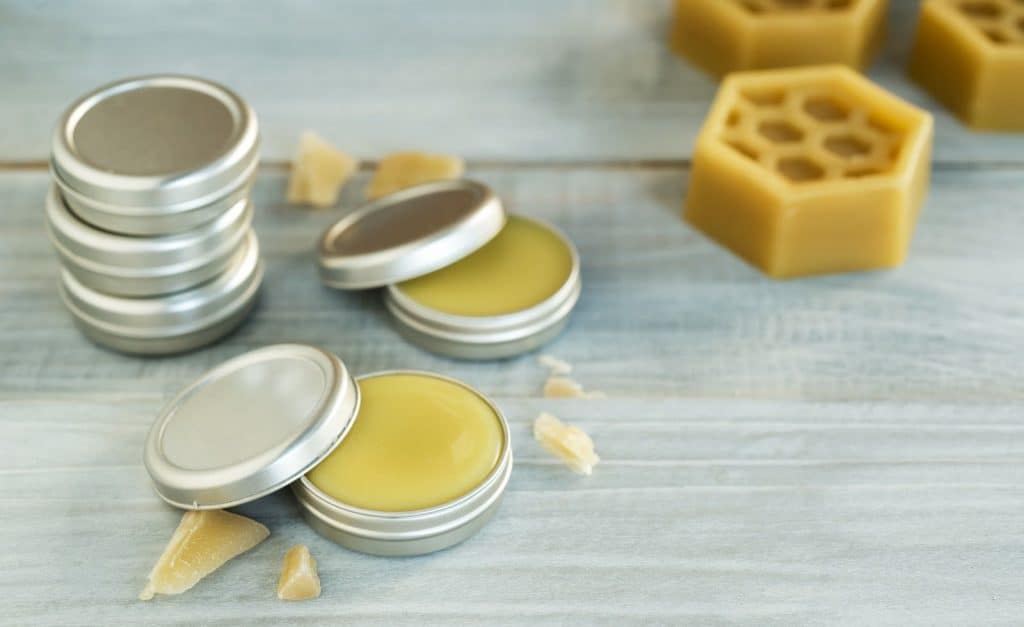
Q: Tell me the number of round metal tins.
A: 5